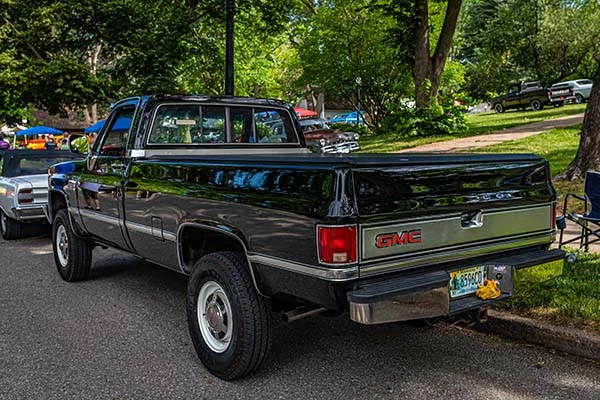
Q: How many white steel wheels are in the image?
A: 2